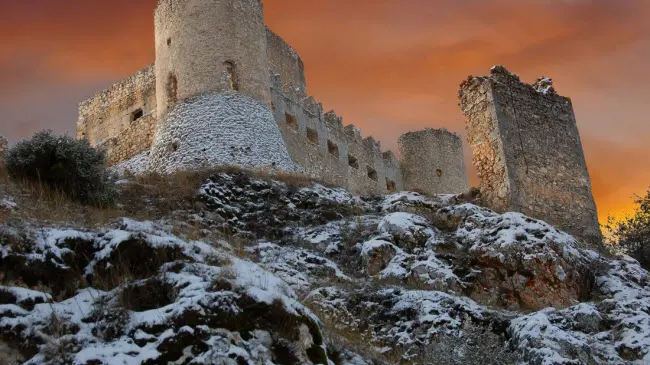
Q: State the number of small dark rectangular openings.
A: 7